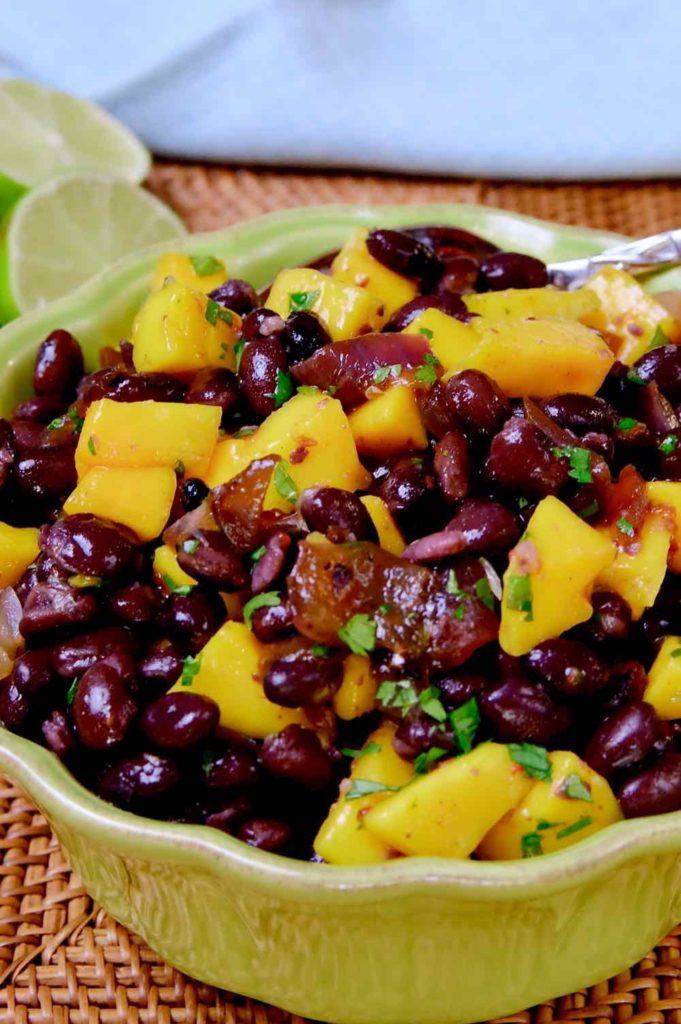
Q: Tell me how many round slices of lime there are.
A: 2